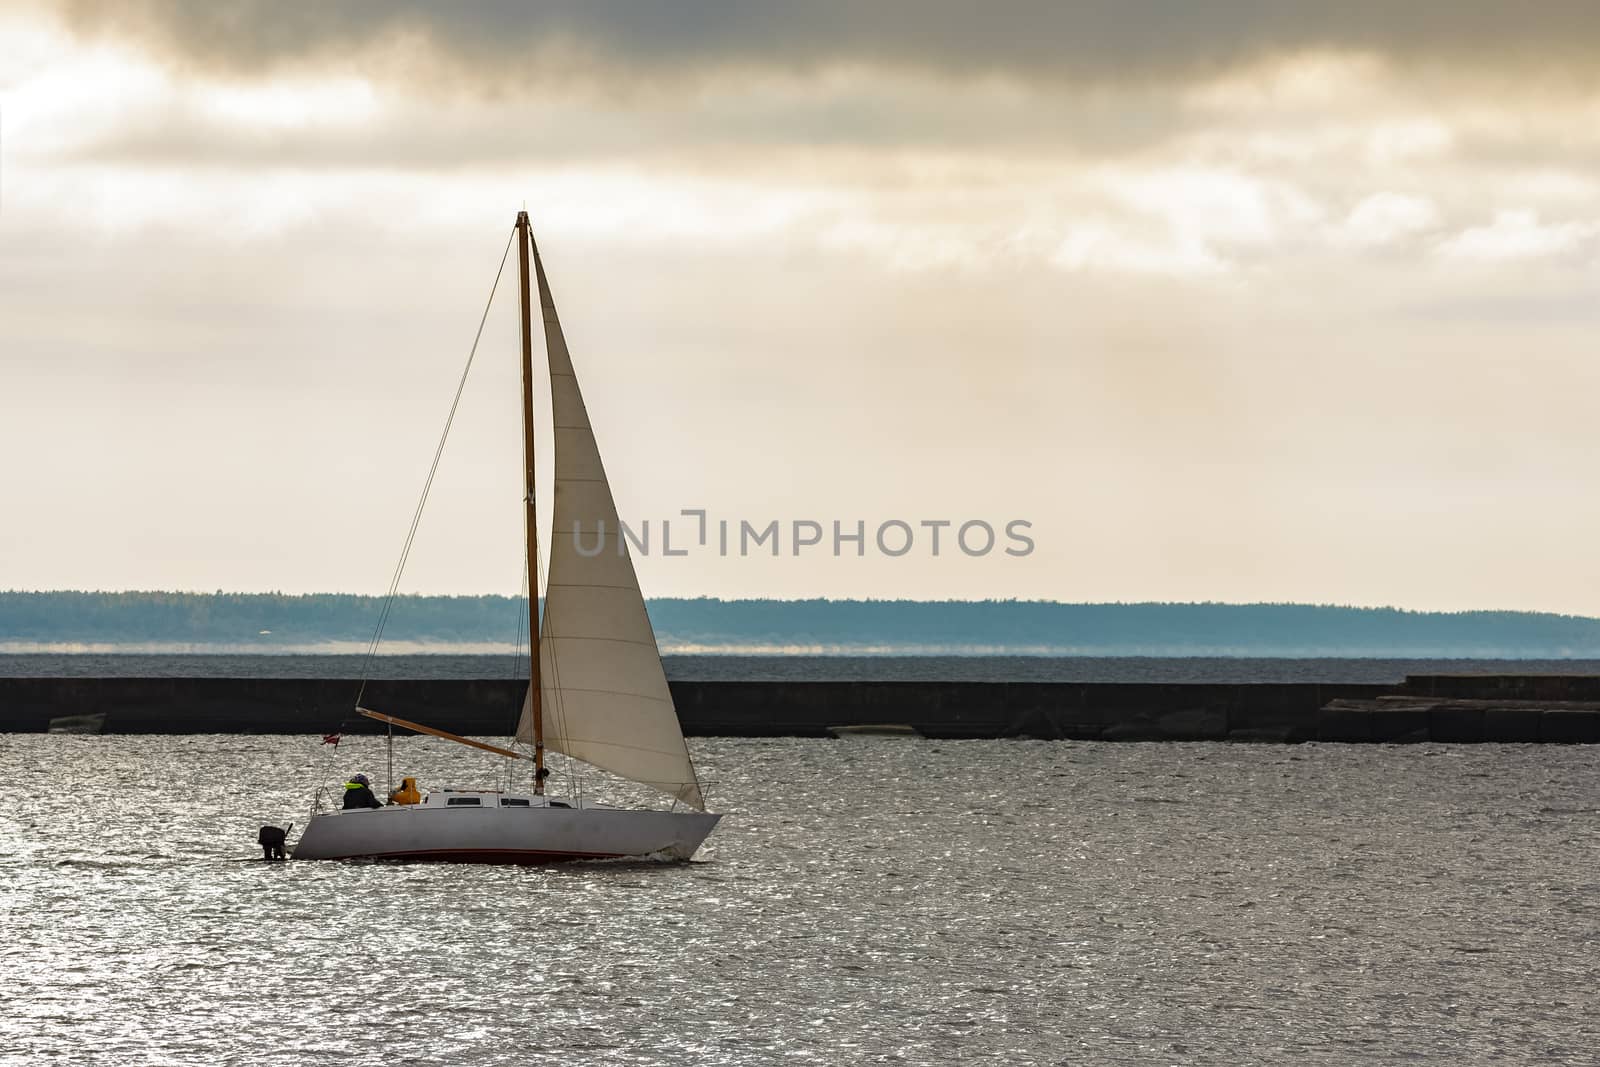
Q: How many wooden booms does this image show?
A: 1